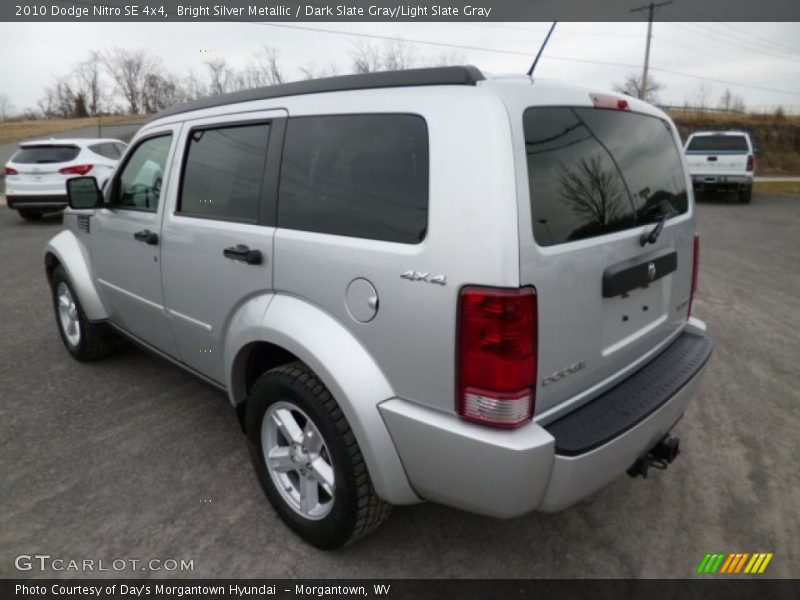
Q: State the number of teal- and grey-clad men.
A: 0